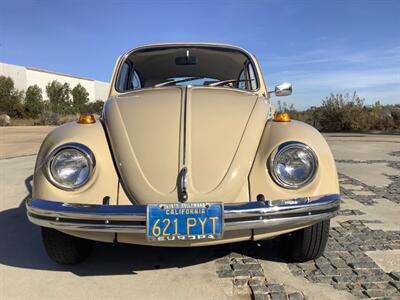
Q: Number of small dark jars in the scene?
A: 0